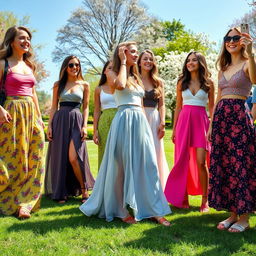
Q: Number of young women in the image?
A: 7